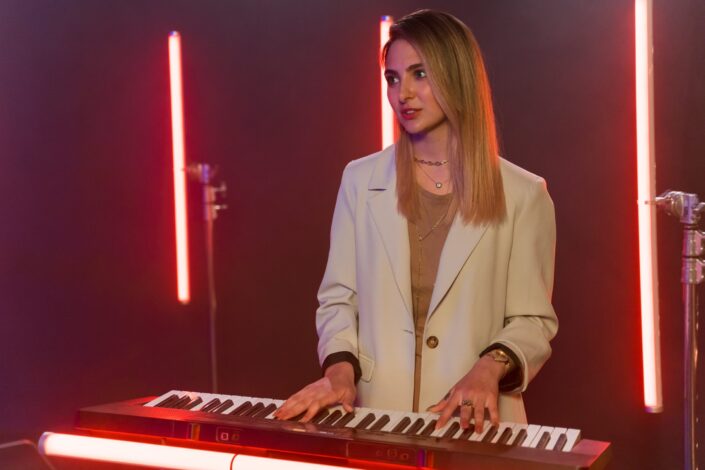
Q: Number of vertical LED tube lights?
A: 3